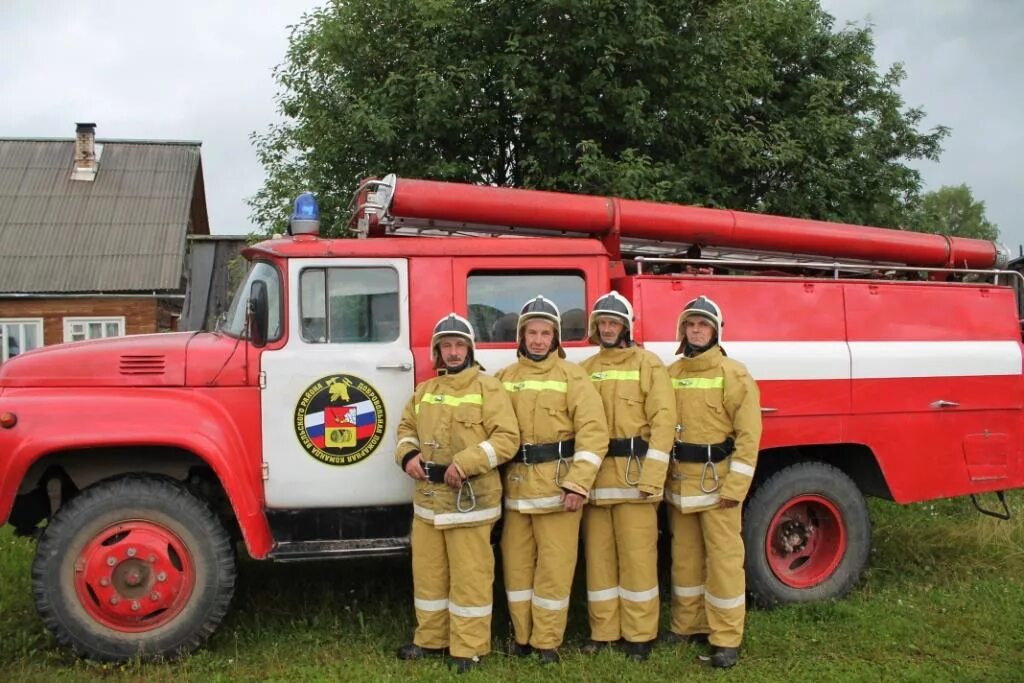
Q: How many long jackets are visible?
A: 4